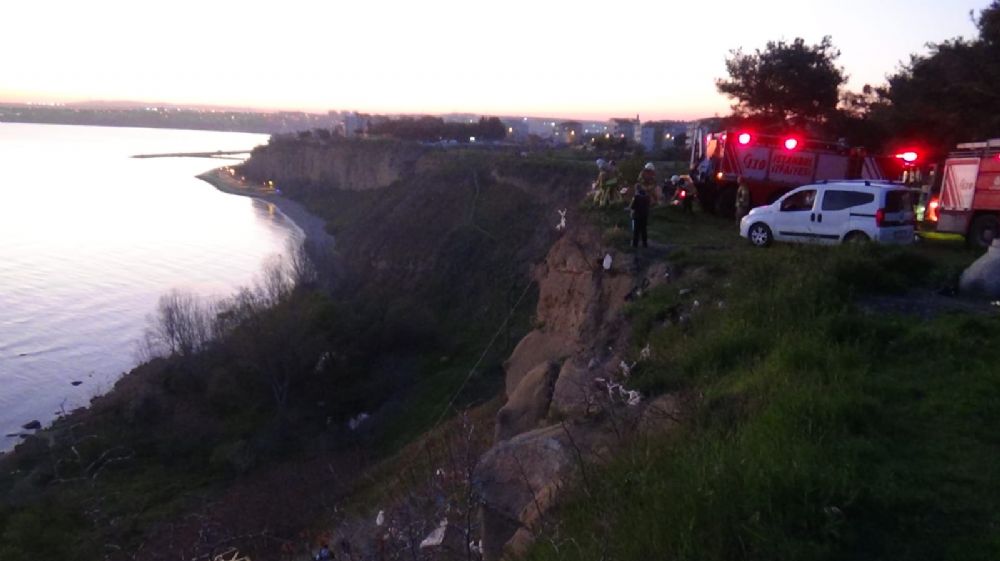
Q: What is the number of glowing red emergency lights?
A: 3